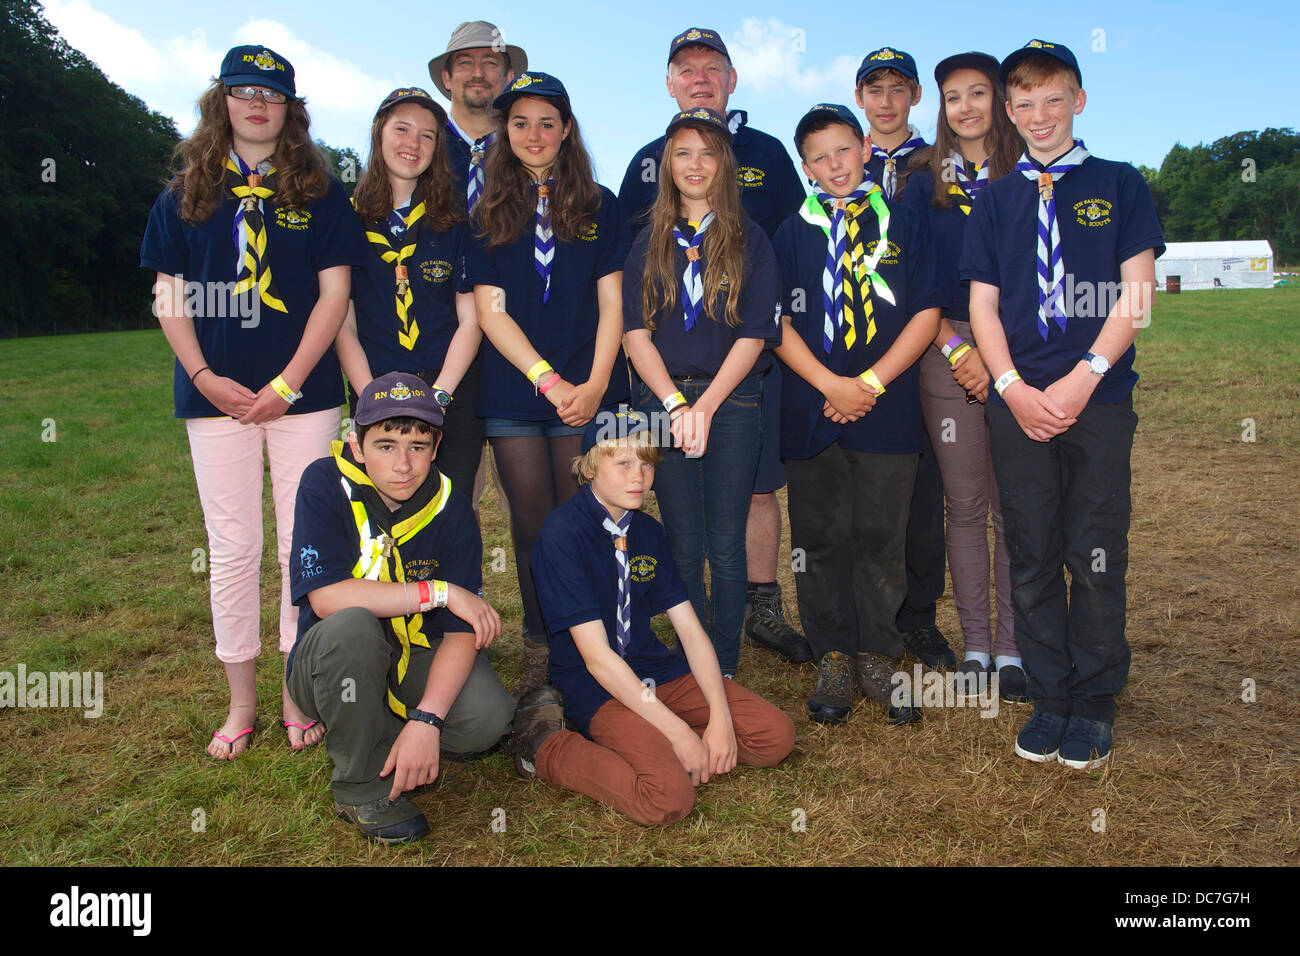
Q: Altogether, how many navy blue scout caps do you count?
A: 11